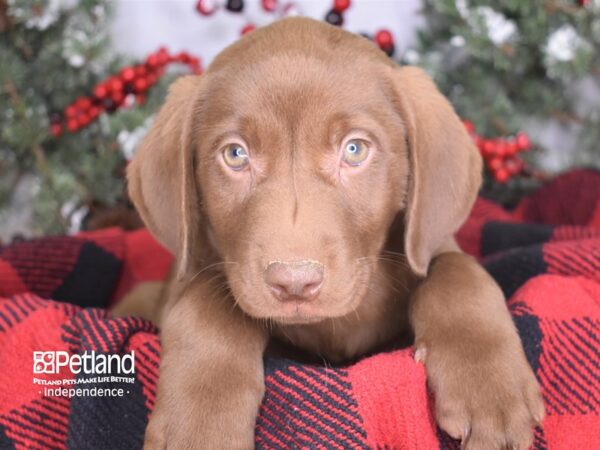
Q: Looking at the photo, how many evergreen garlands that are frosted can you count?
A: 2